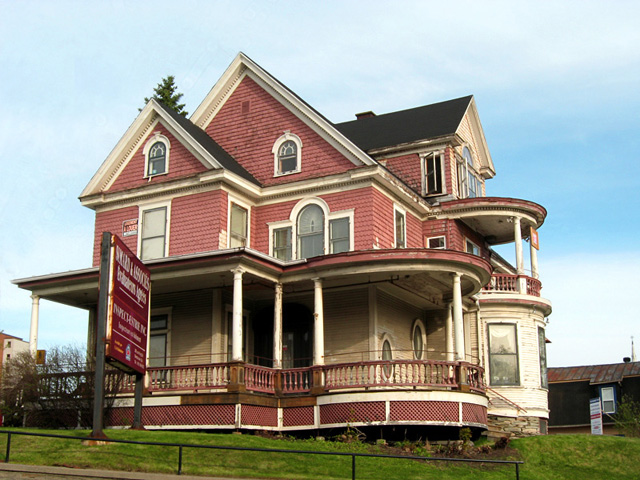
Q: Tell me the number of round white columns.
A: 8